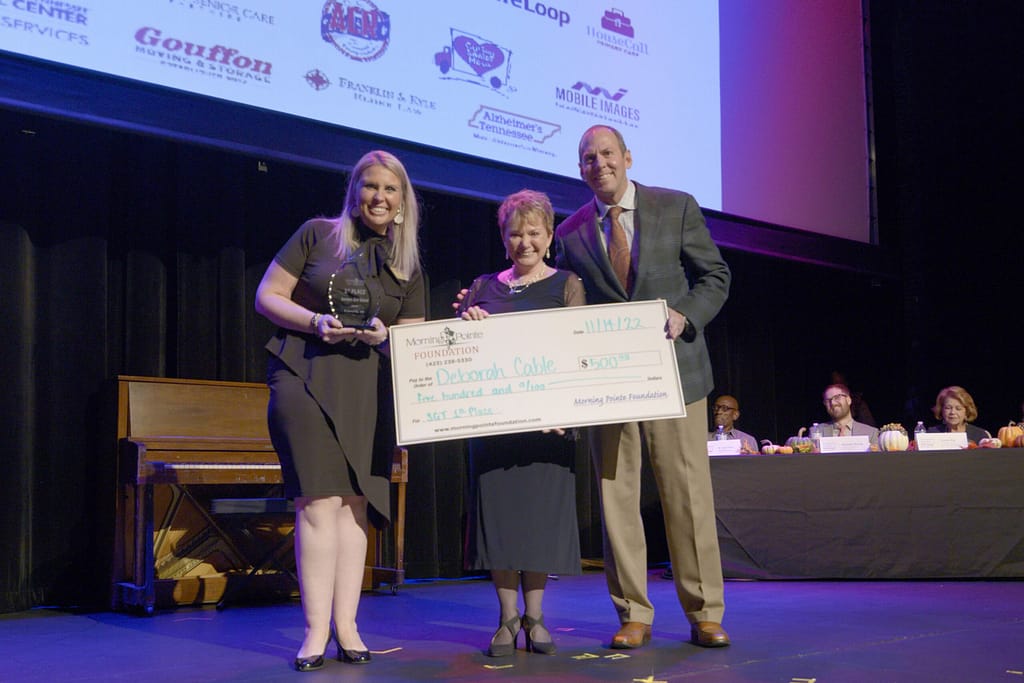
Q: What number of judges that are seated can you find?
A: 3